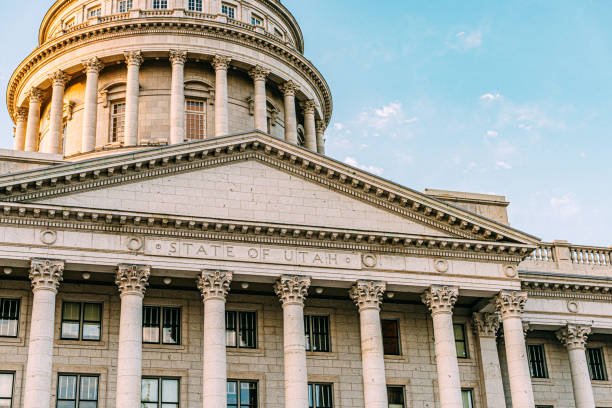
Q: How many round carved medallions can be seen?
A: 6